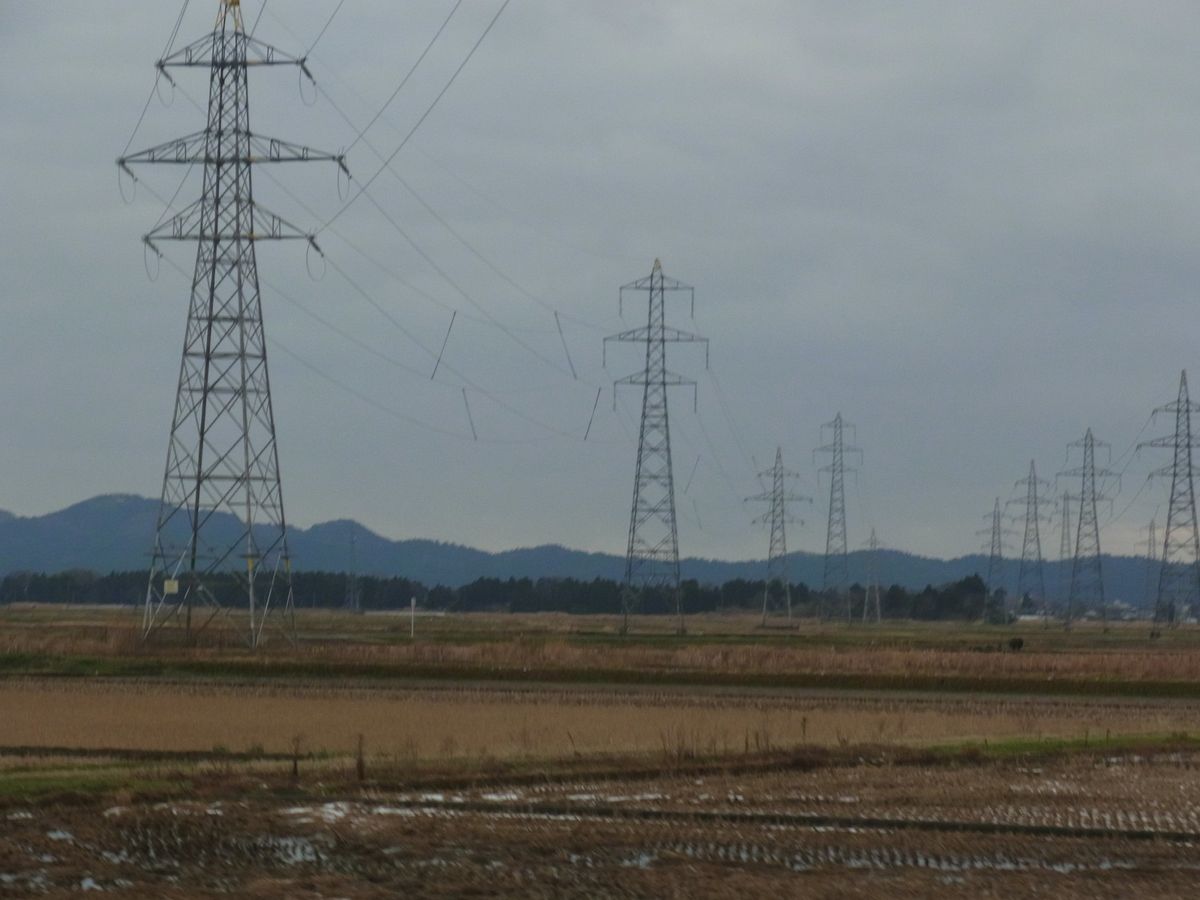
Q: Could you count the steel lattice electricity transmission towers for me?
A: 11